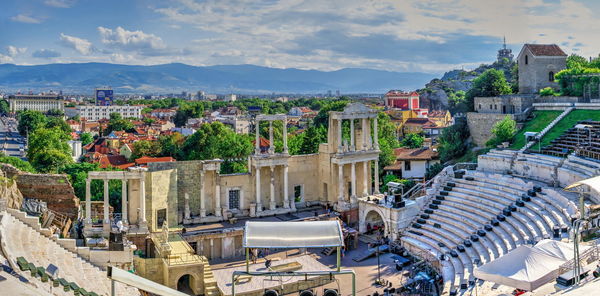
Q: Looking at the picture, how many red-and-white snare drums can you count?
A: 0